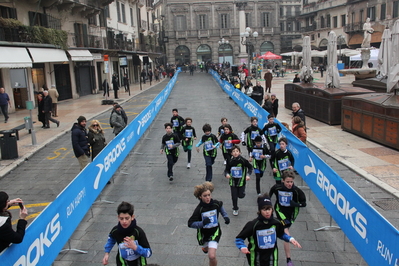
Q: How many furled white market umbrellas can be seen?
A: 4